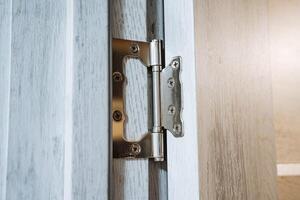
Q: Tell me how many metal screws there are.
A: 8